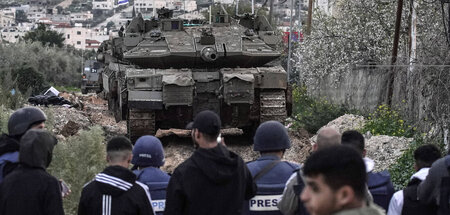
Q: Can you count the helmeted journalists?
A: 3